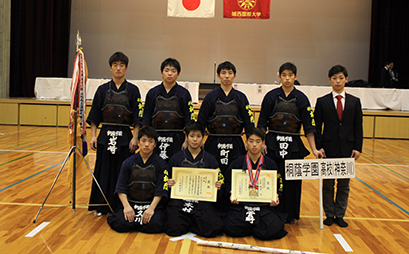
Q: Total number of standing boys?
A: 5